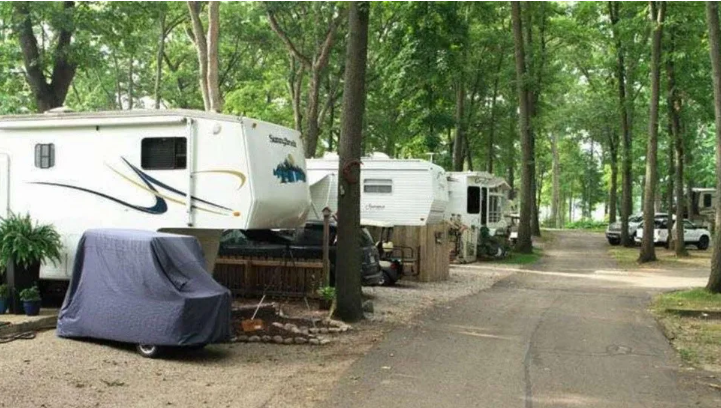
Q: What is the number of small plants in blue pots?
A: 2